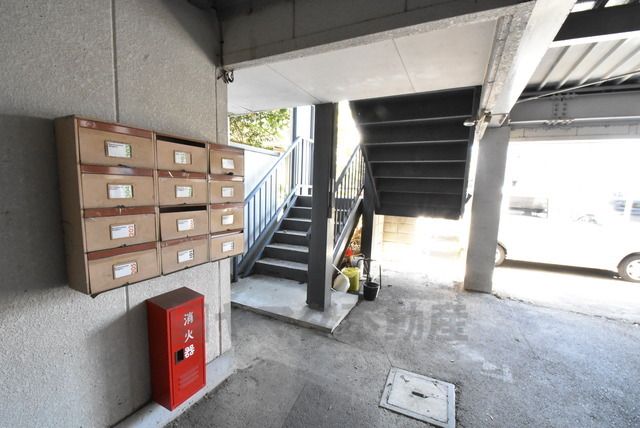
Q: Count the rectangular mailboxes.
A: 12